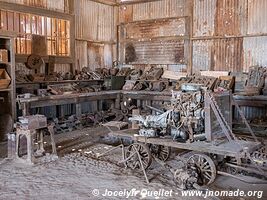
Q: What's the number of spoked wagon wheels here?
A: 3